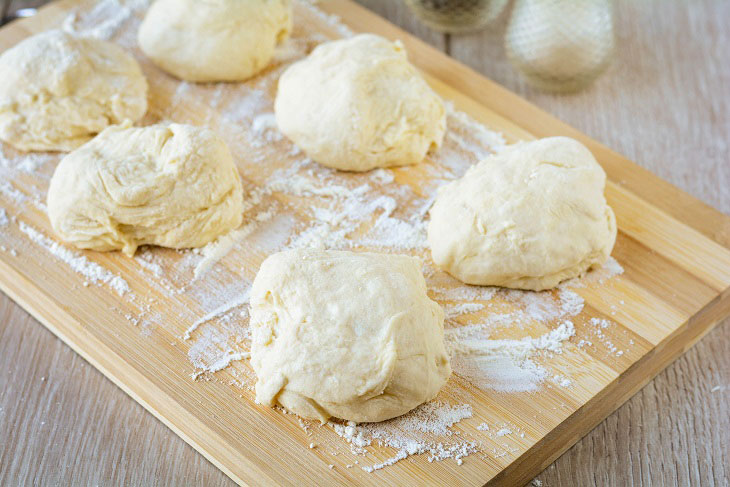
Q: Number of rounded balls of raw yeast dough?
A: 6